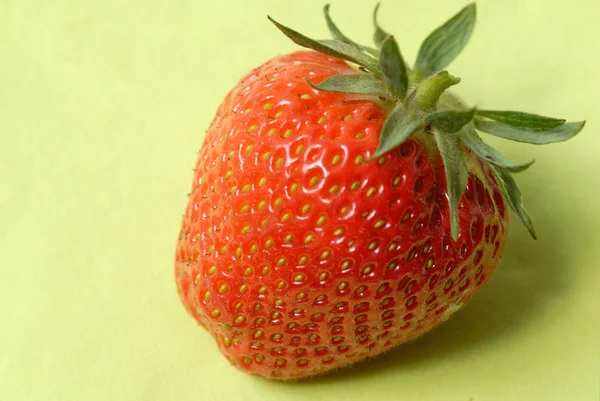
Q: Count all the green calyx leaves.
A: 13